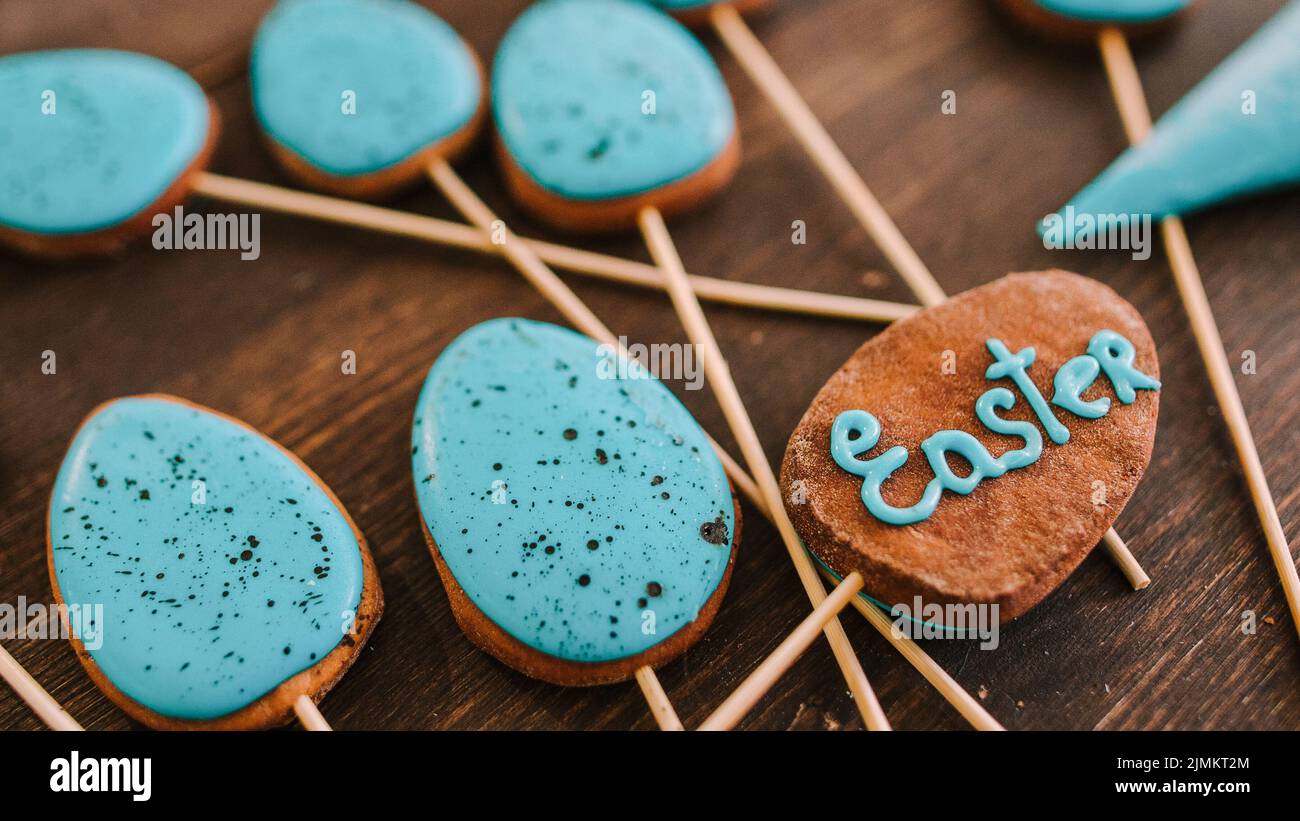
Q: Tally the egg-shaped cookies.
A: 8